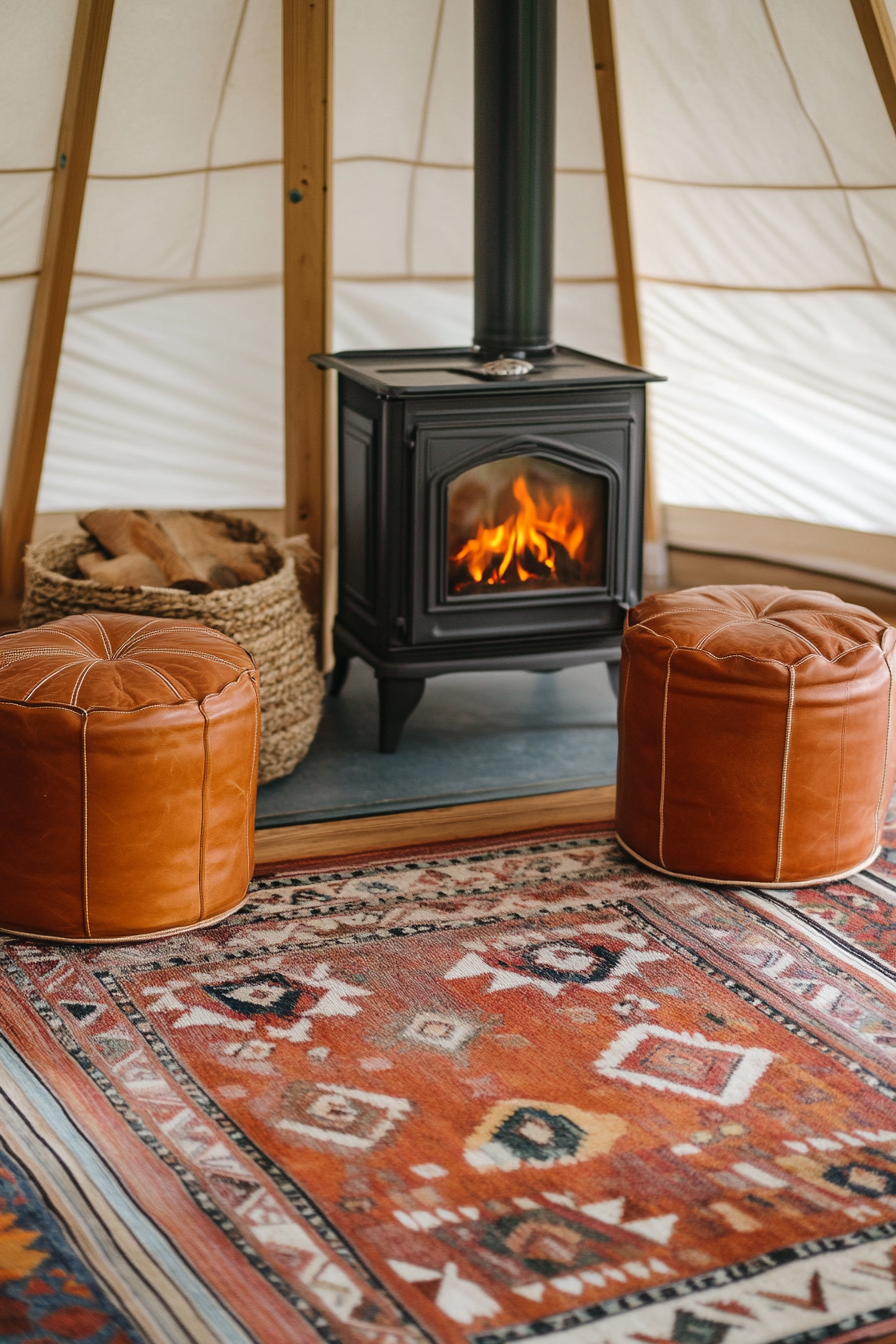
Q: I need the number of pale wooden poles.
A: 4